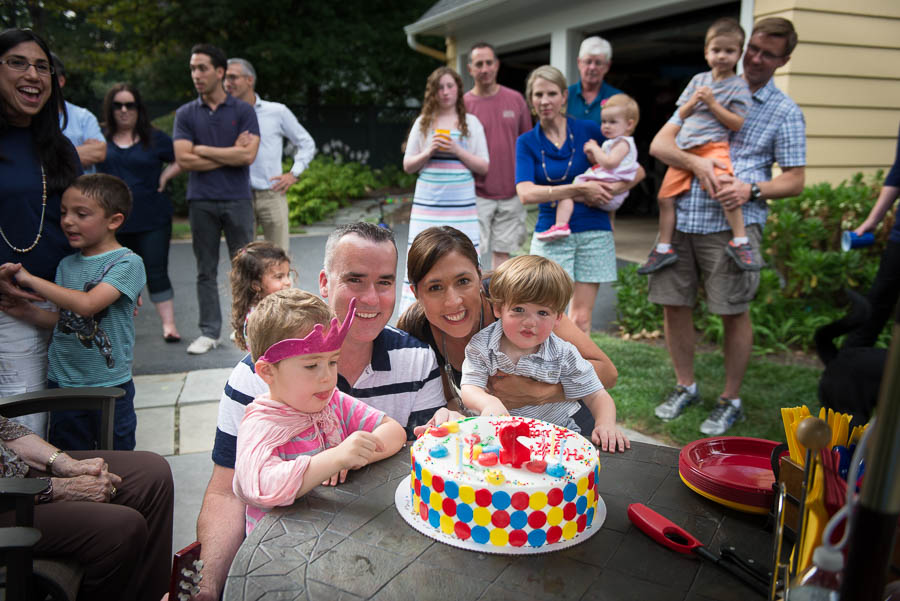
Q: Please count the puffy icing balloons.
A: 10